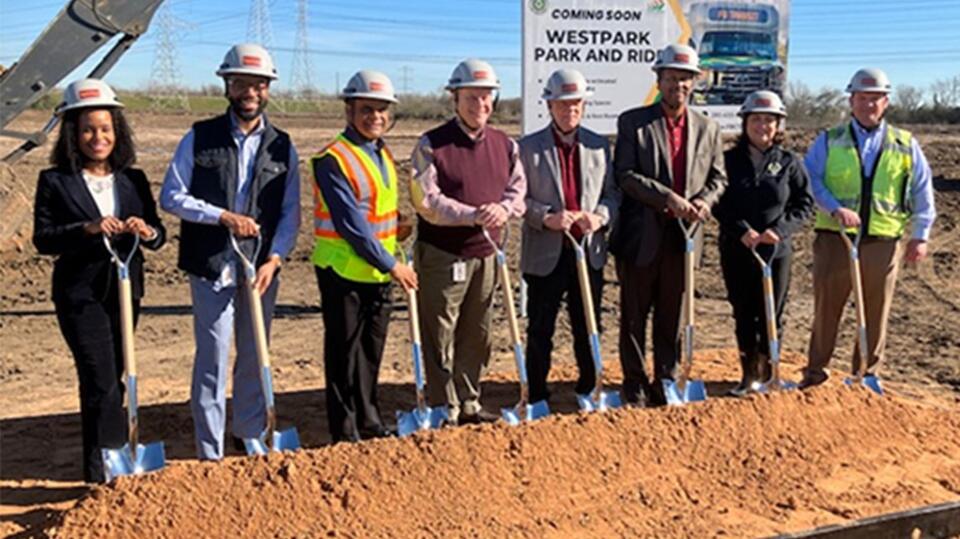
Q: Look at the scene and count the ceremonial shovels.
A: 8